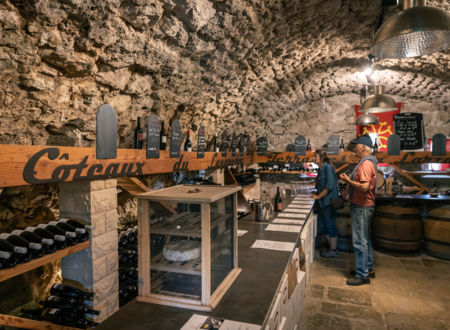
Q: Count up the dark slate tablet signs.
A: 13